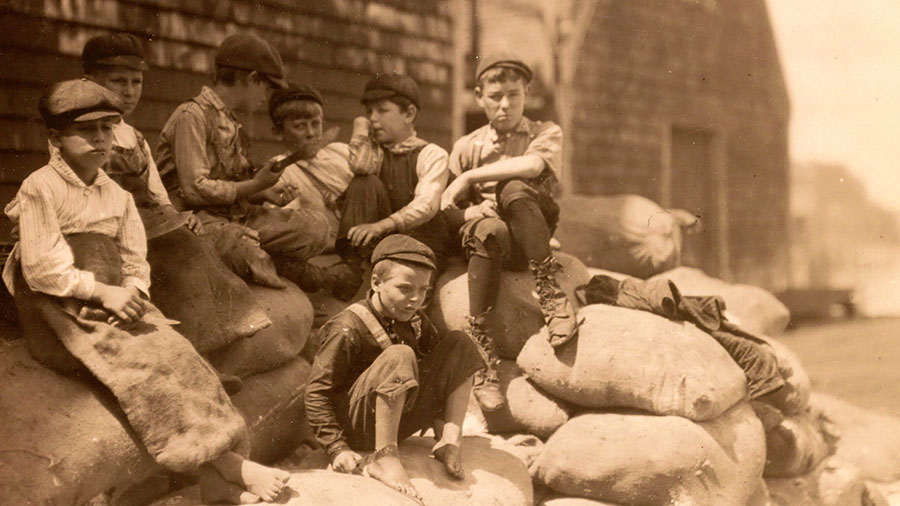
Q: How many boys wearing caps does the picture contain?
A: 7